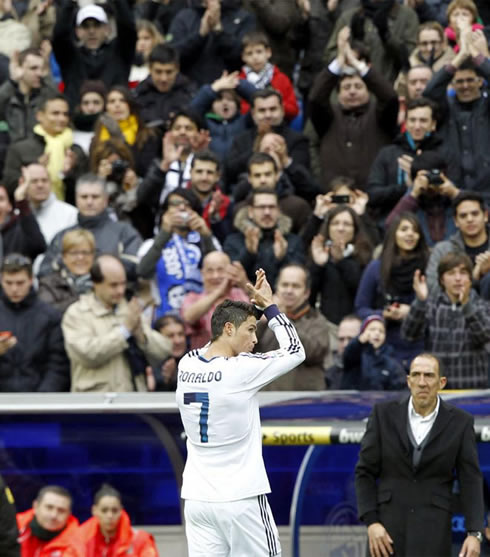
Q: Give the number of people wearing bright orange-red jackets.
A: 2